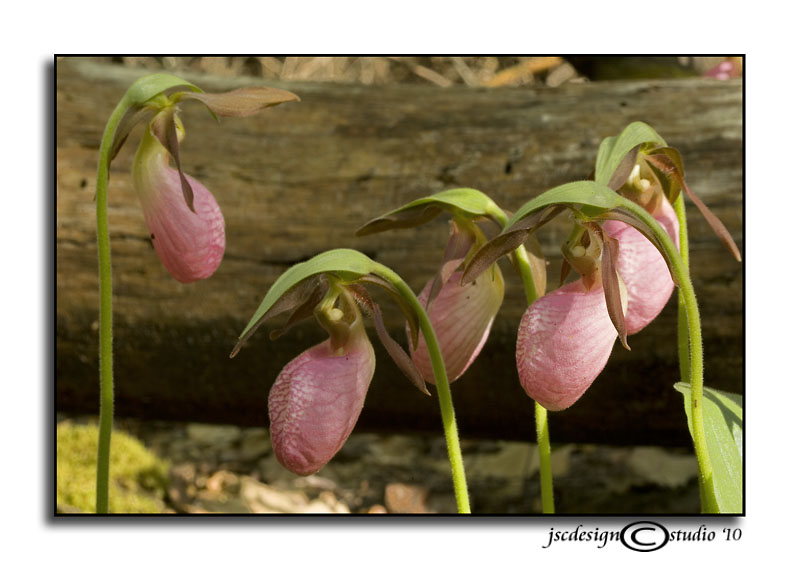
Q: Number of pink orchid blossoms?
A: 5